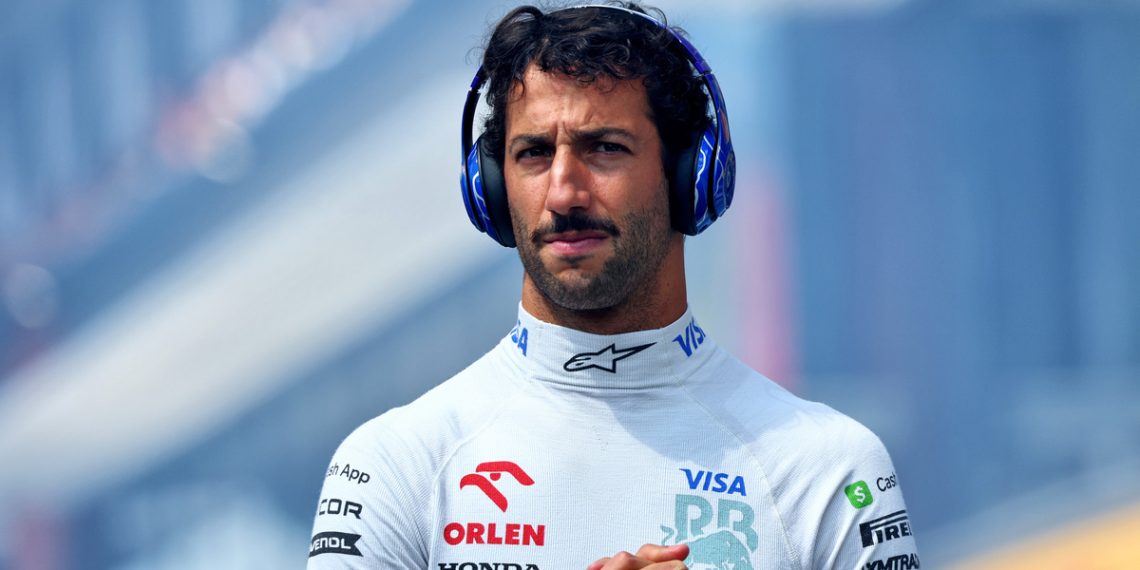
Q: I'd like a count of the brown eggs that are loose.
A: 0